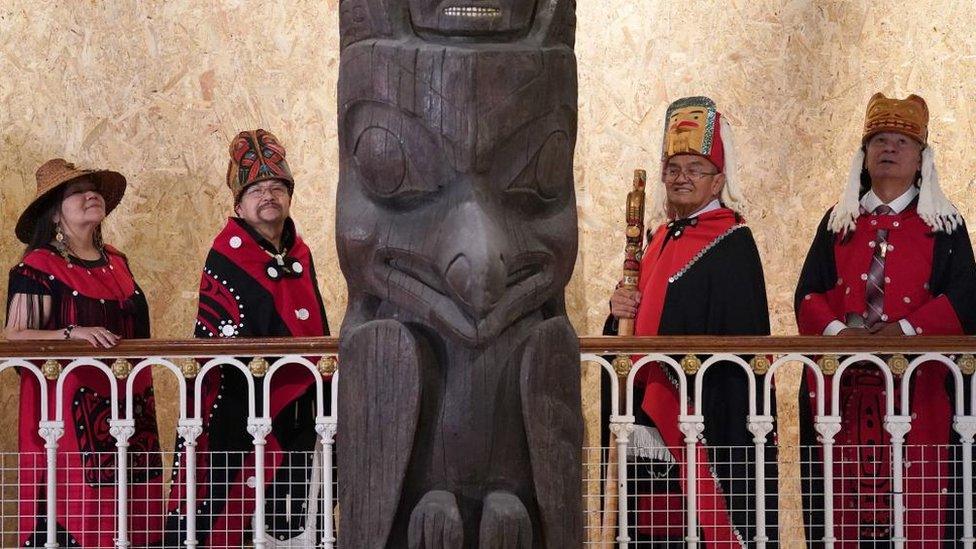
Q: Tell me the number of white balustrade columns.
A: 11